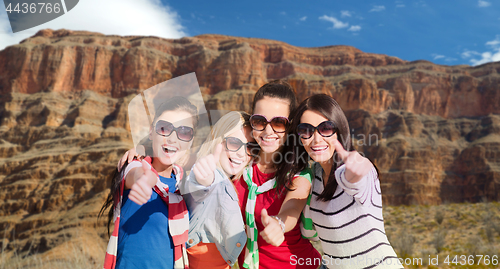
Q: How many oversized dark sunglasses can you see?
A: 4